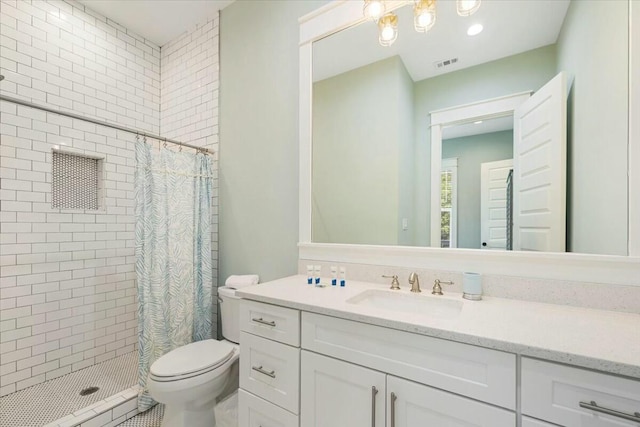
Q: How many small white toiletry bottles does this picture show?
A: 4